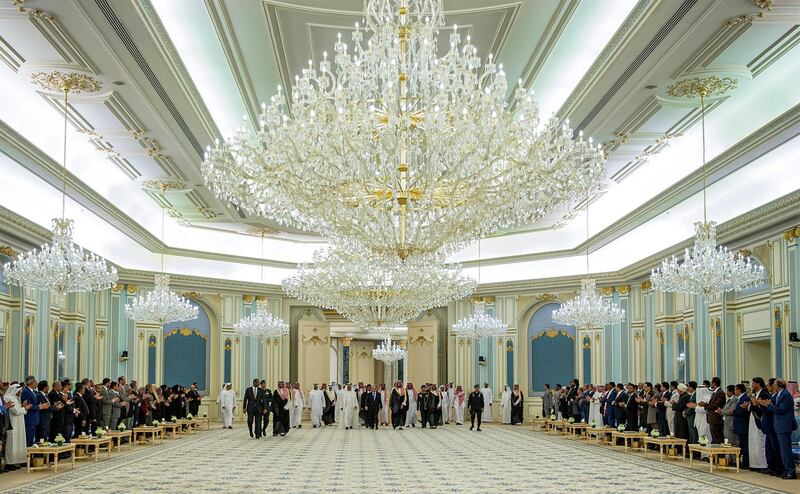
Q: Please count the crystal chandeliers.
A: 9